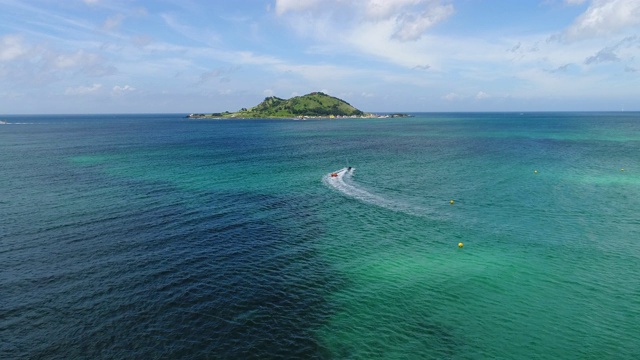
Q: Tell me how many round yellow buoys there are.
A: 4